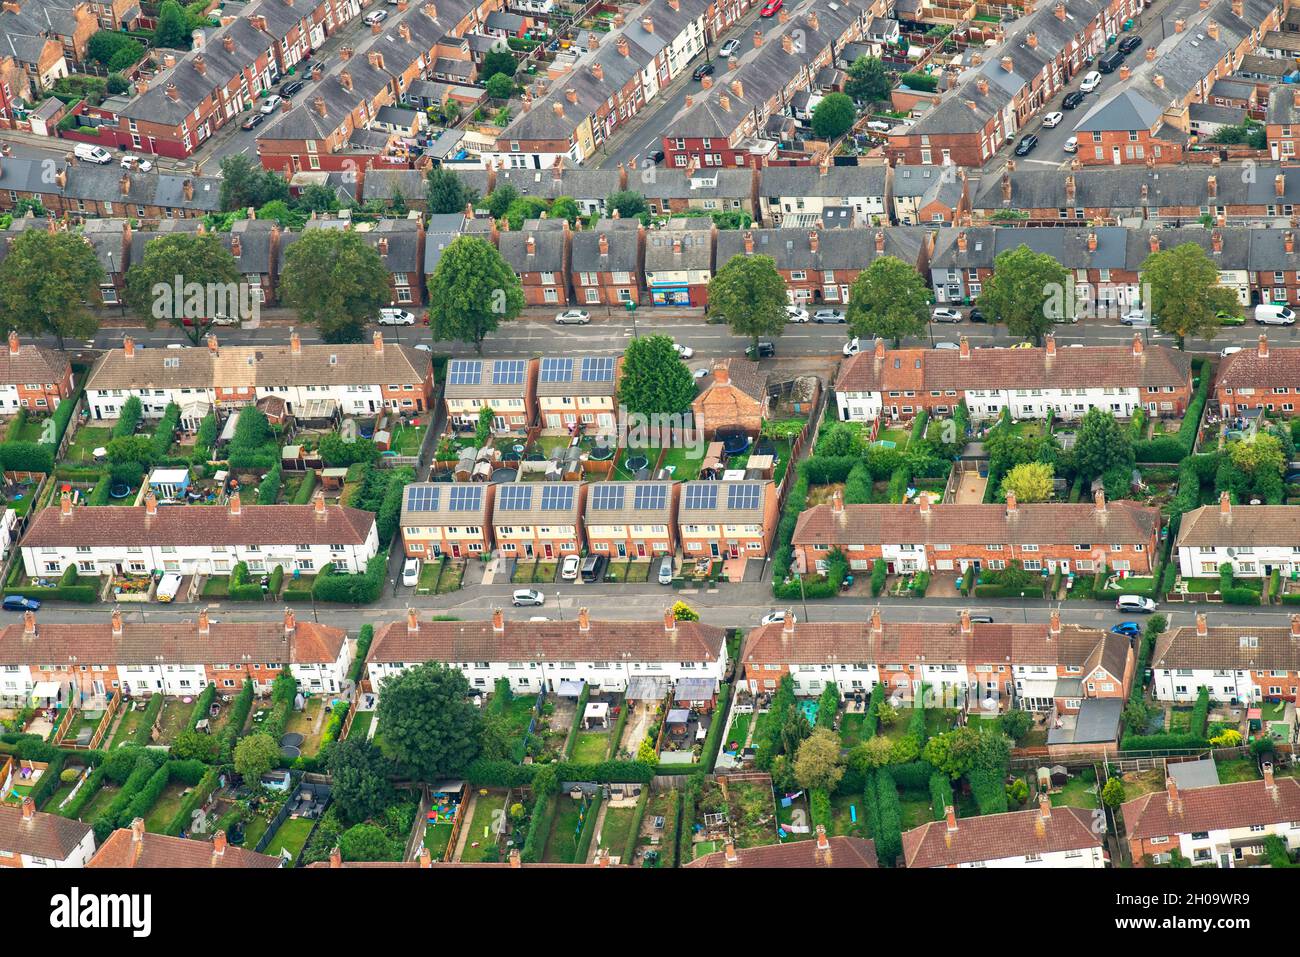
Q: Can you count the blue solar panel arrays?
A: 12